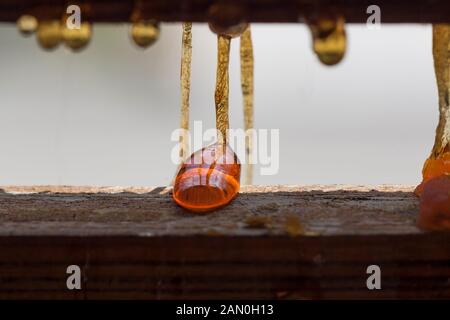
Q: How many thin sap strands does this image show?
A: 3